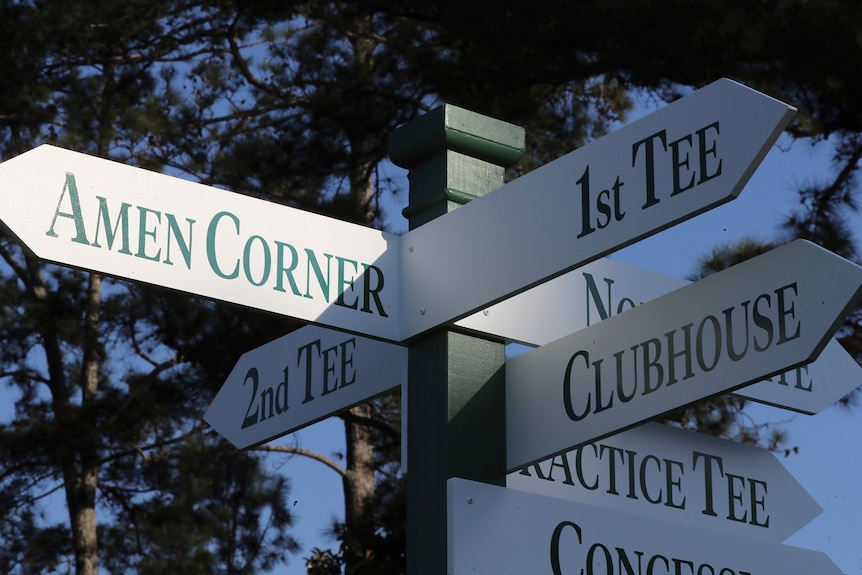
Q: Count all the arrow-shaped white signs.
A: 7